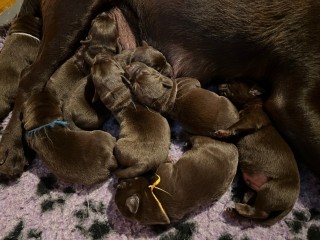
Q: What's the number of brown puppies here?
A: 8